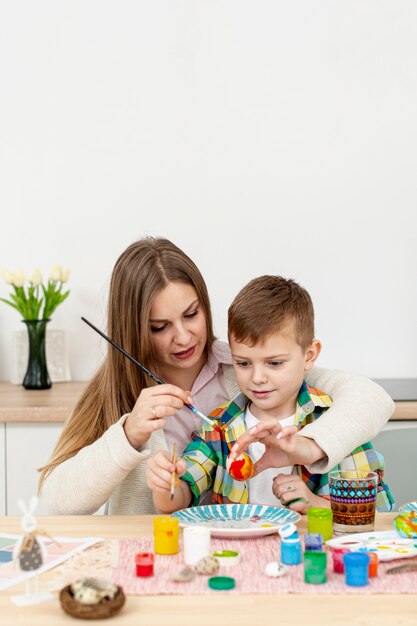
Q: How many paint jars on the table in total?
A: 10